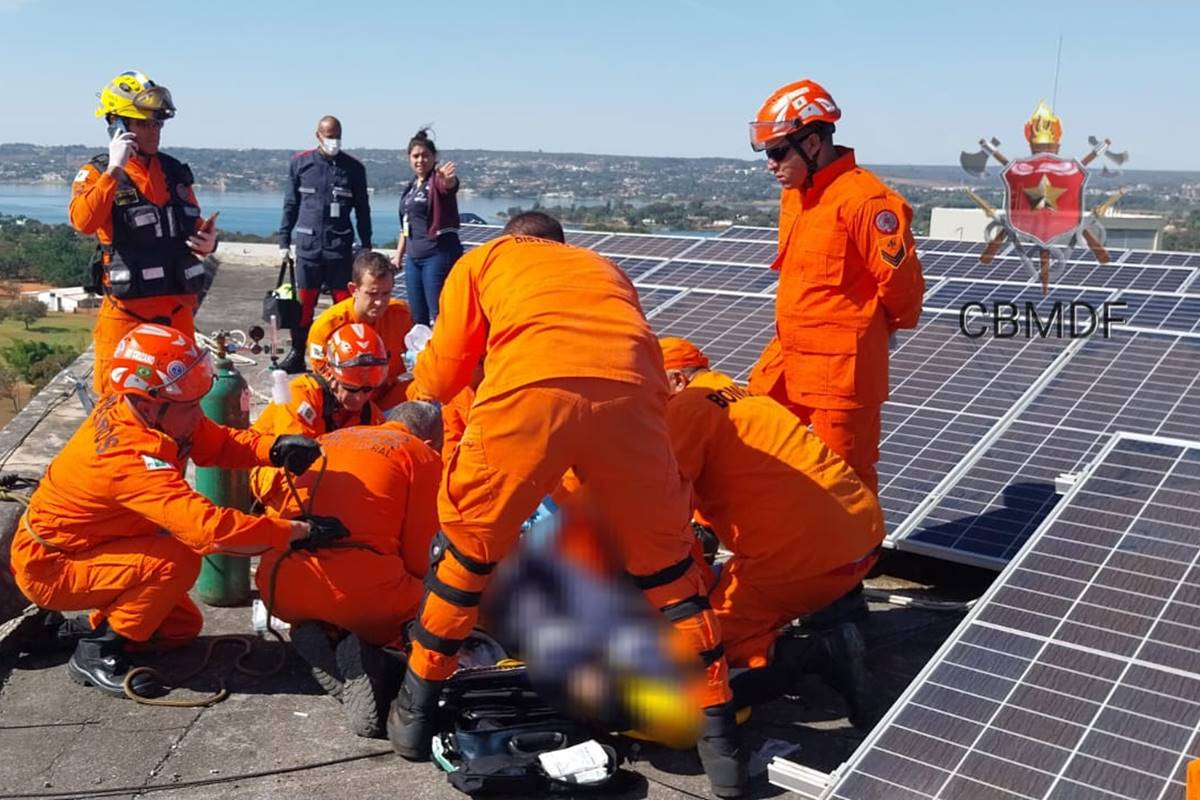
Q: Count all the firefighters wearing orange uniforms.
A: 8